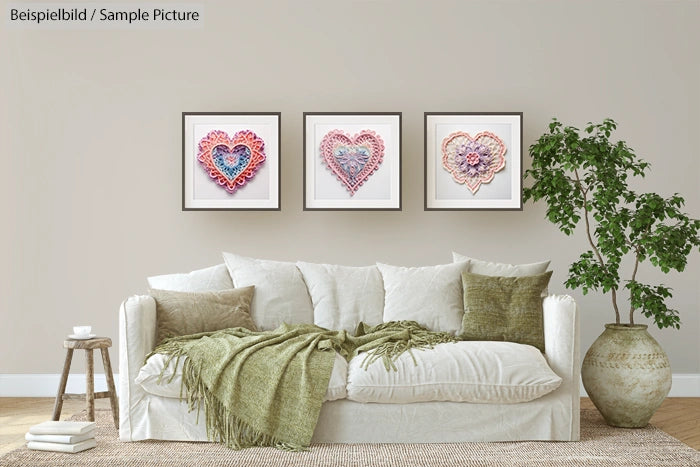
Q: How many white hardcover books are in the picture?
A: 3